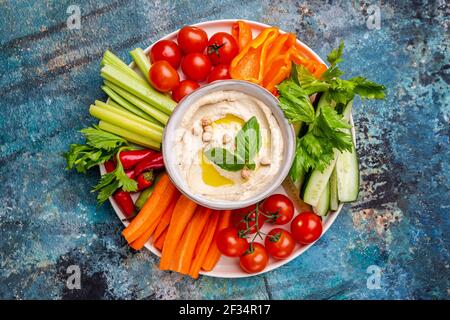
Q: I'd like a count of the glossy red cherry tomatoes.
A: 13